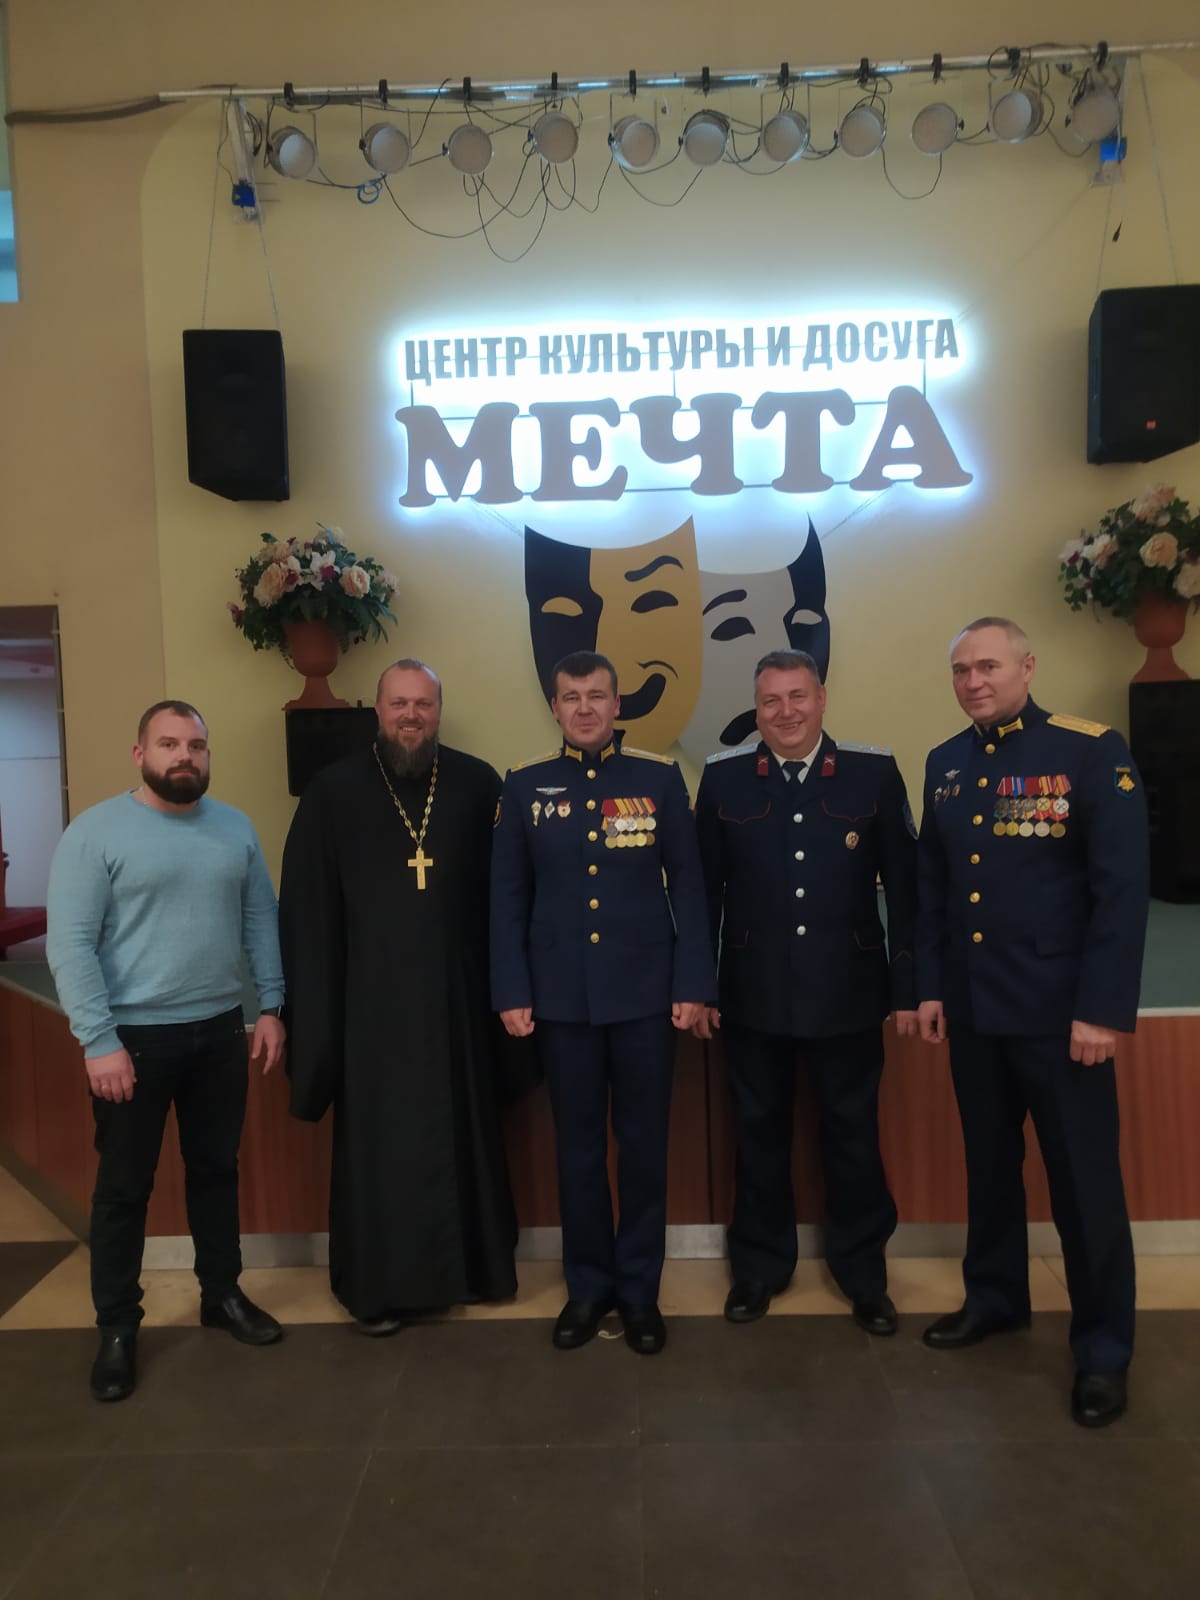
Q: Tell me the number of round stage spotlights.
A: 11